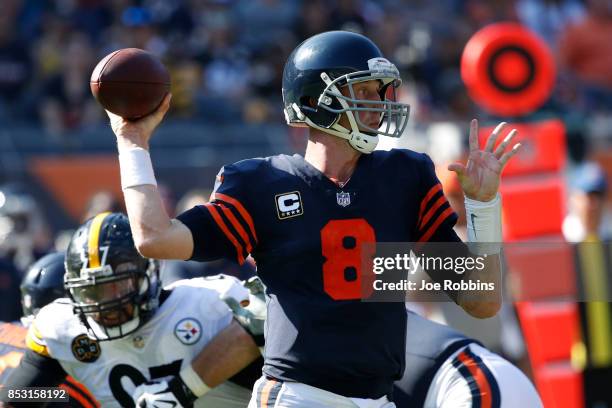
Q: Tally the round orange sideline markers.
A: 1